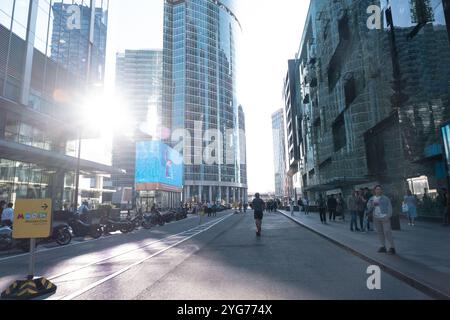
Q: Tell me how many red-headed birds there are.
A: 0